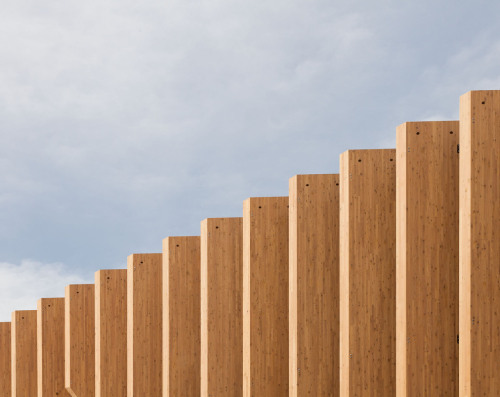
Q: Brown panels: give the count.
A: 13